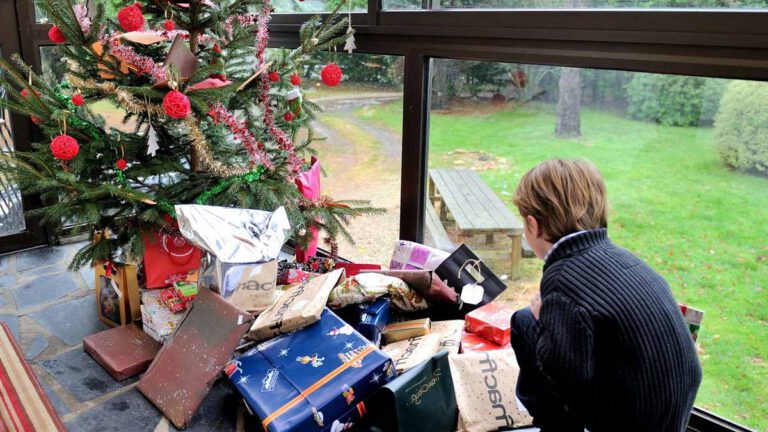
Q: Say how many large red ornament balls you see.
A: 5